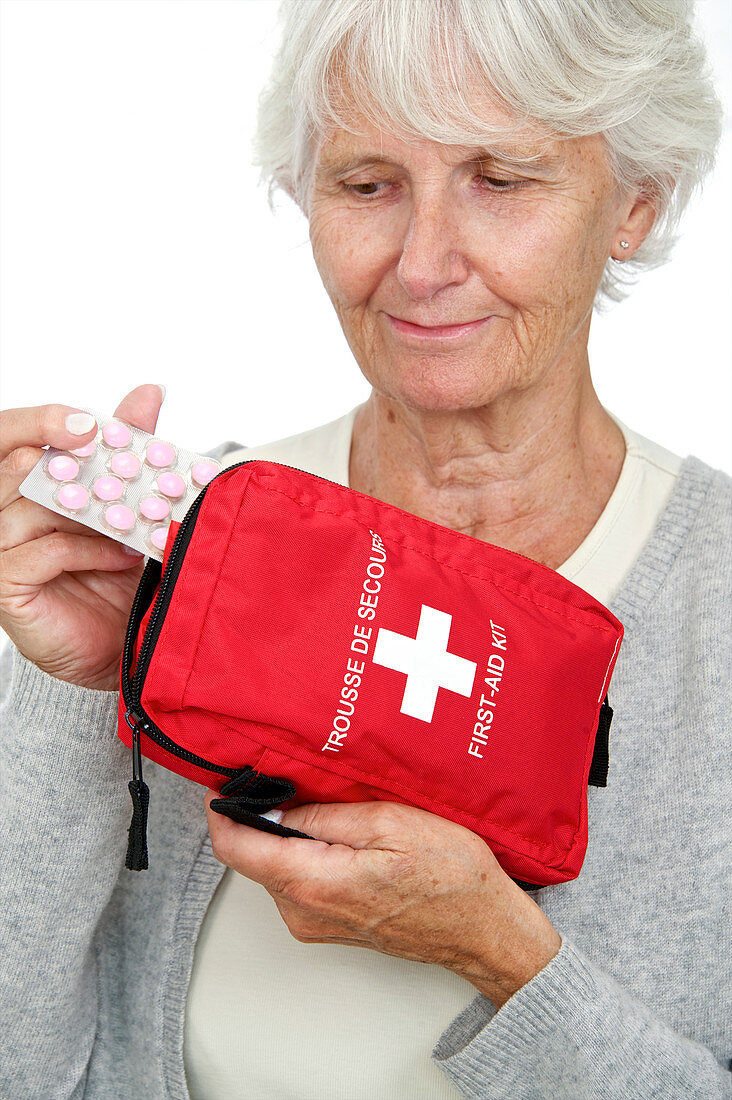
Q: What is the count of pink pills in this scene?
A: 12